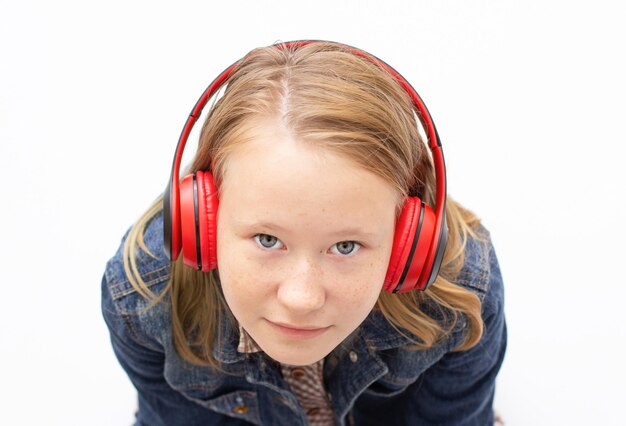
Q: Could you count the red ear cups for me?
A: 2